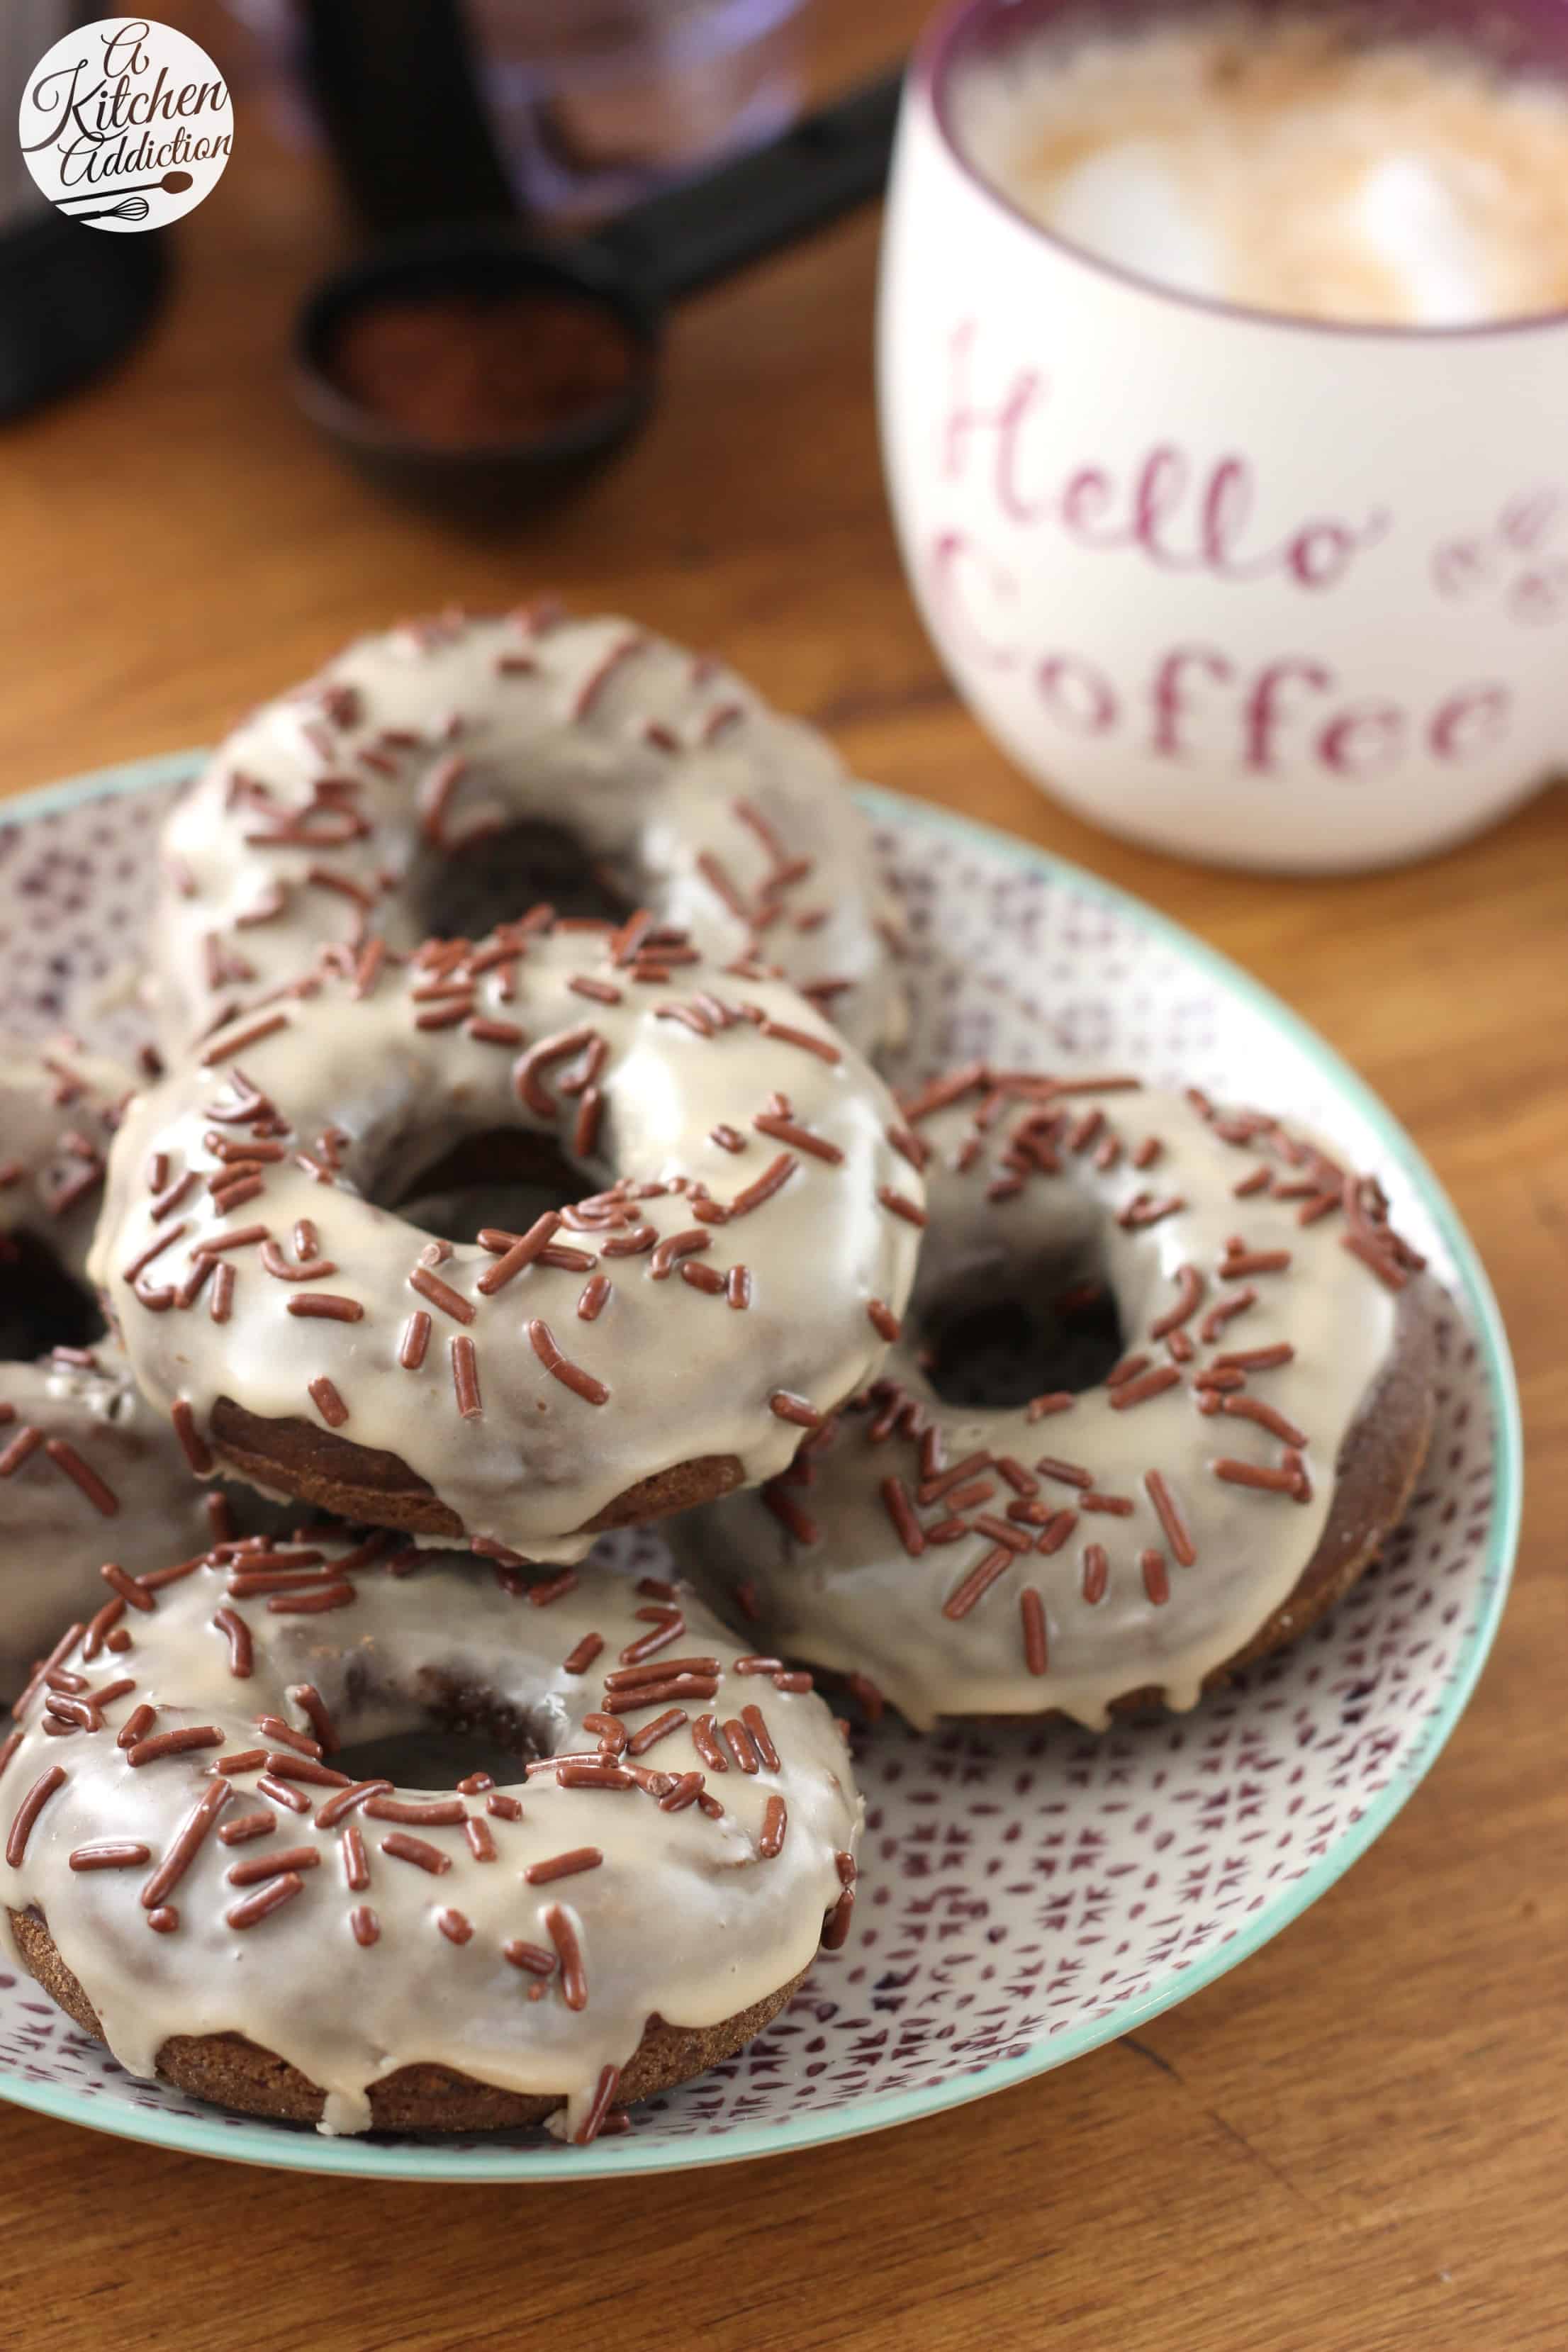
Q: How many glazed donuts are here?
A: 5